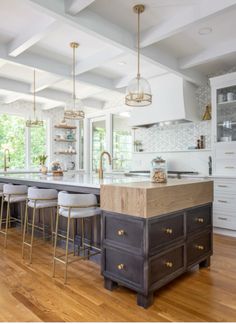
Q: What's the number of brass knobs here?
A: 6